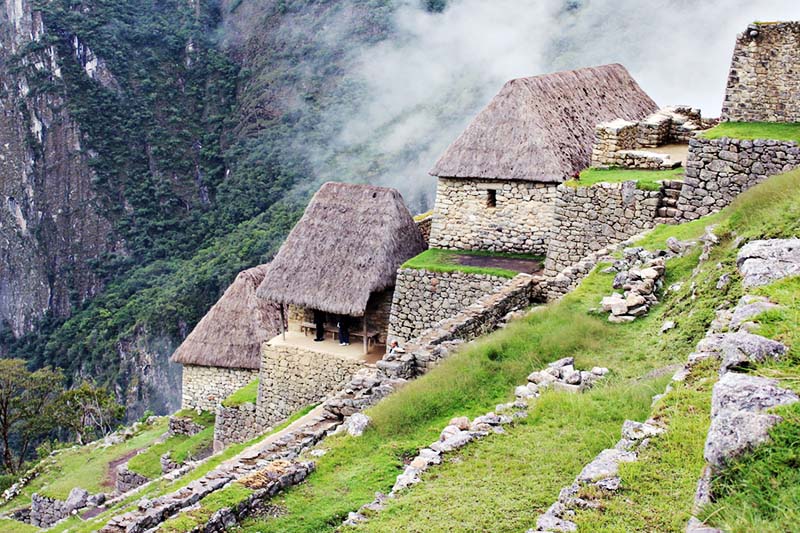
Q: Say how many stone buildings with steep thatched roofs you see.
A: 3